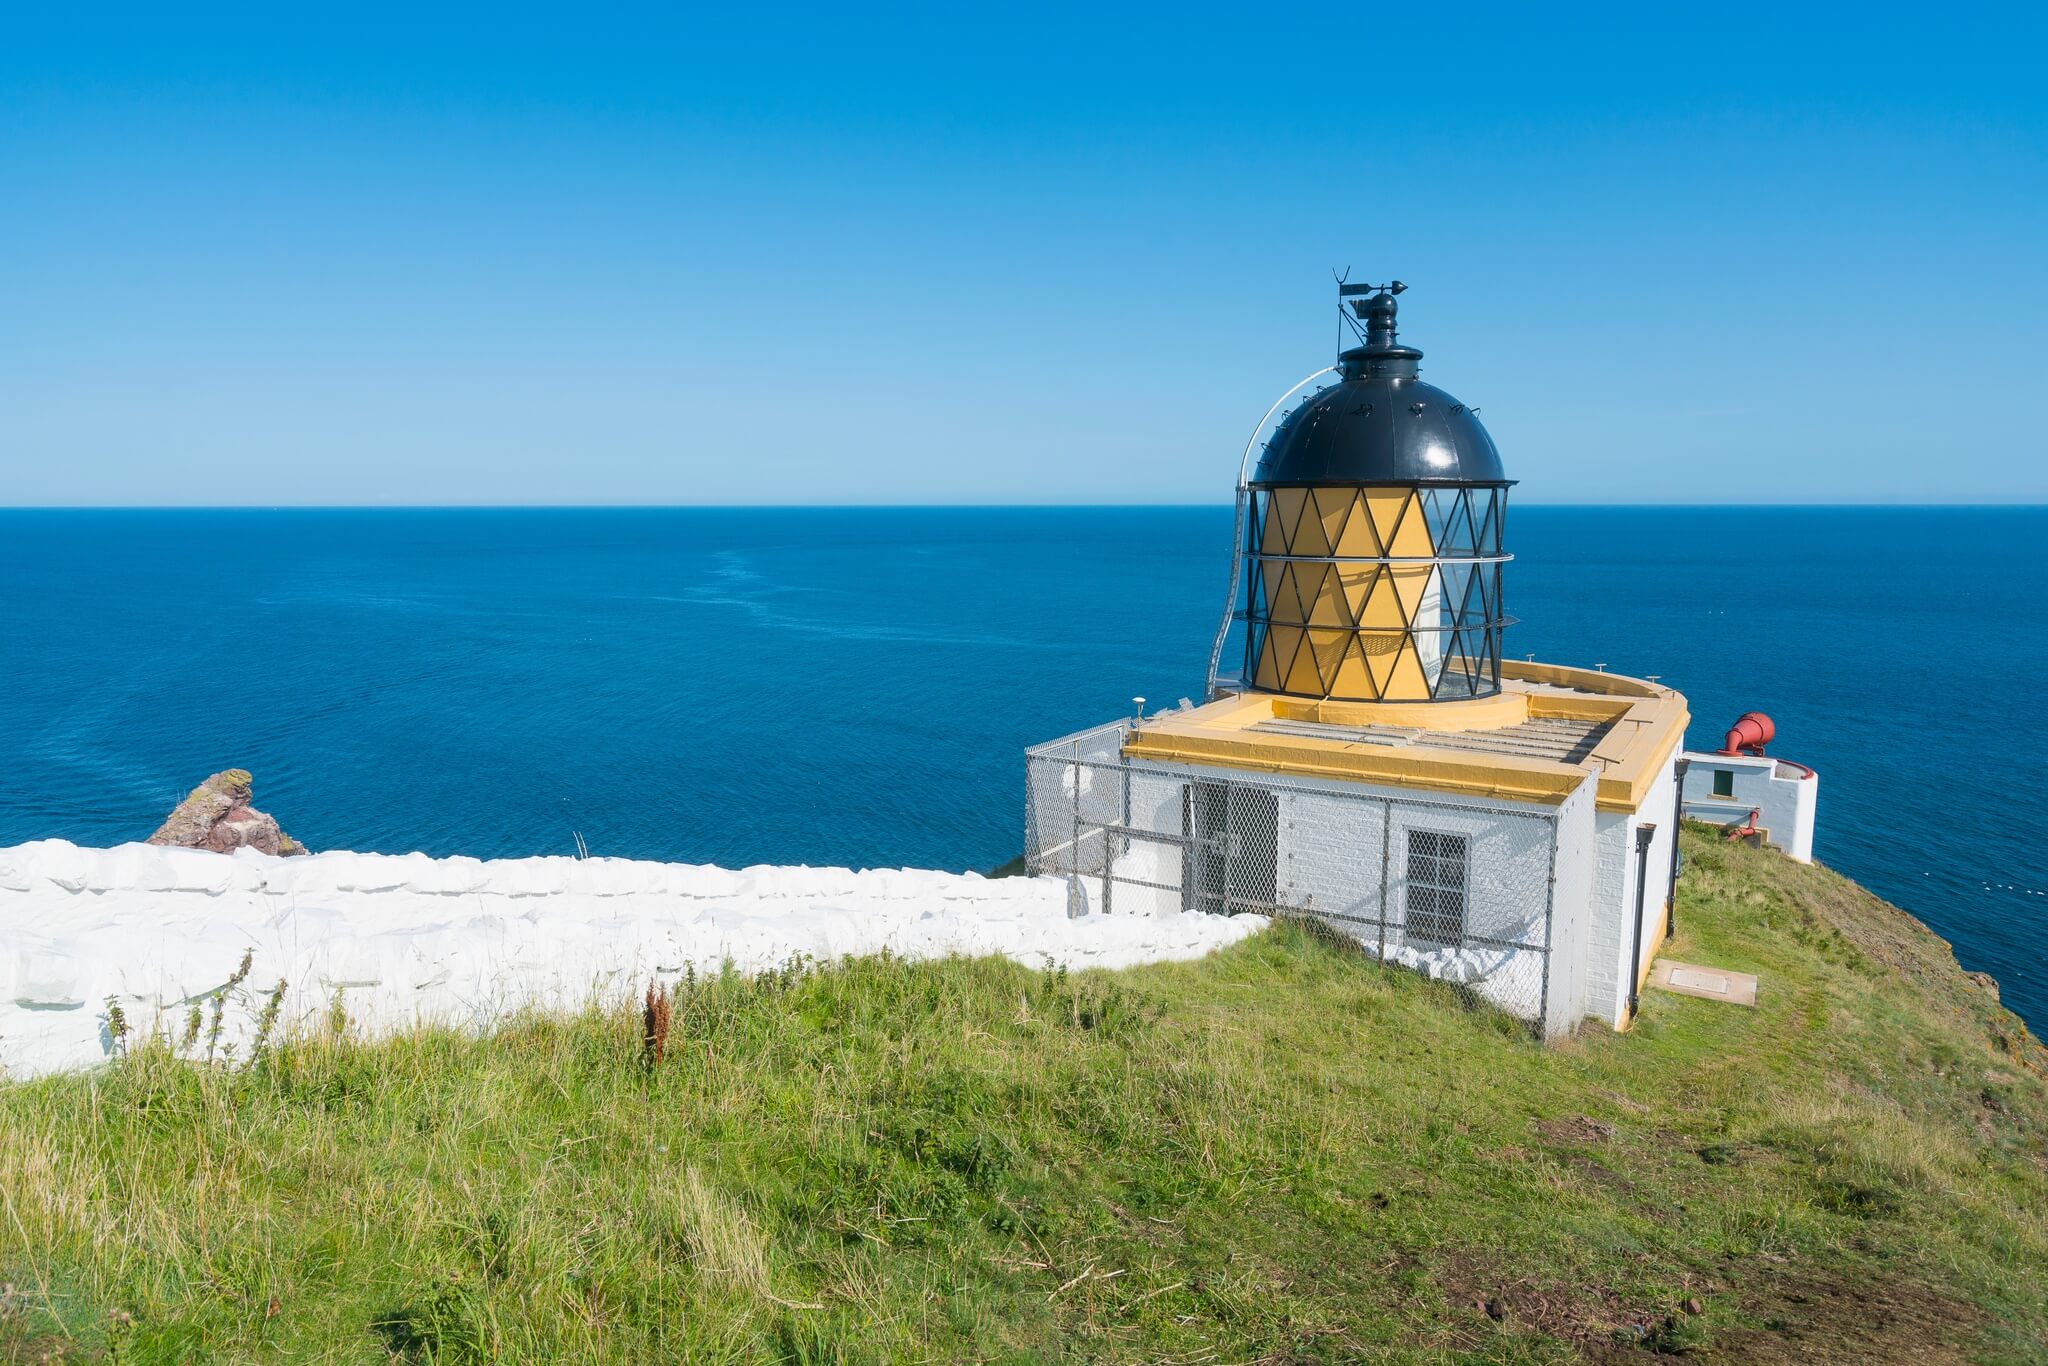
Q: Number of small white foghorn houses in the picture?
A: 1